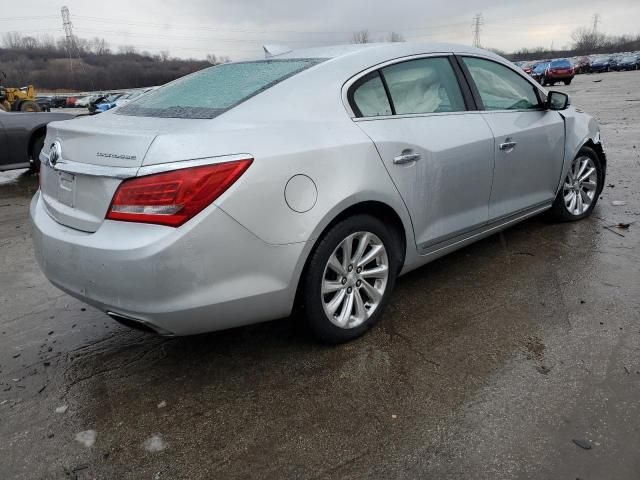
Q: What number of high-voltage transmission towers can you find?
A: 3